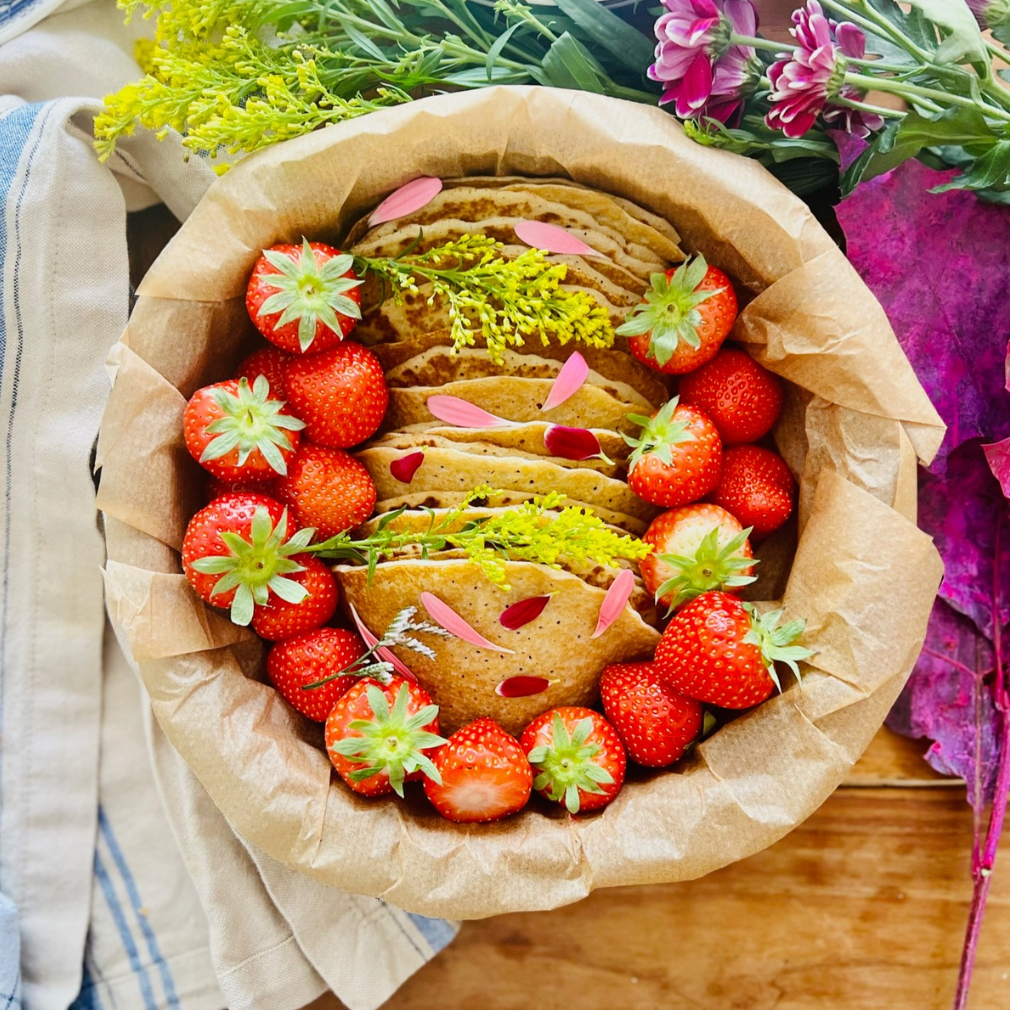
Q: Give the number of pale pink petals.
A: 7